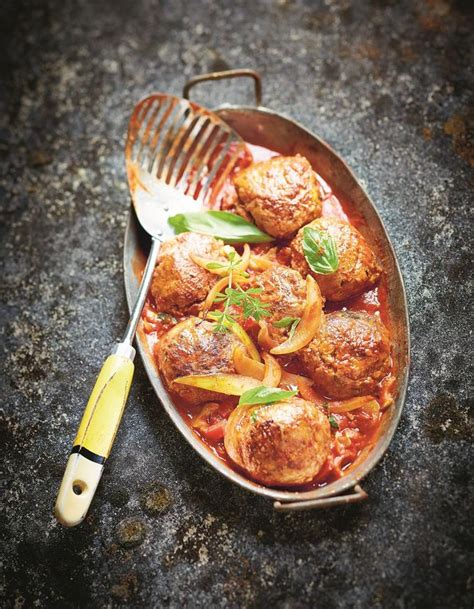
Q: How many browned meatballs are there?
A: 7